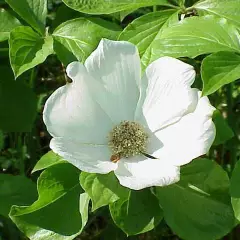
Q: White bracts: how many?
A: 6